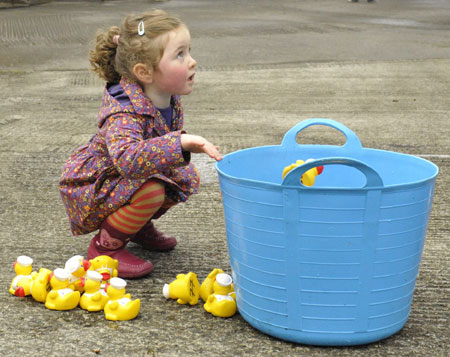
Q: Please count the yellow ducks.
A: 11